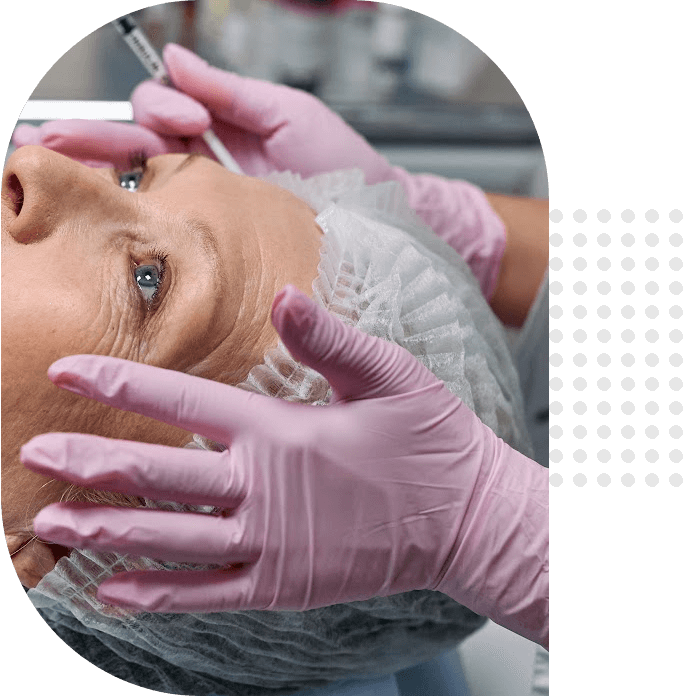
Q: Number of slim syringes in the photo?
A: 1